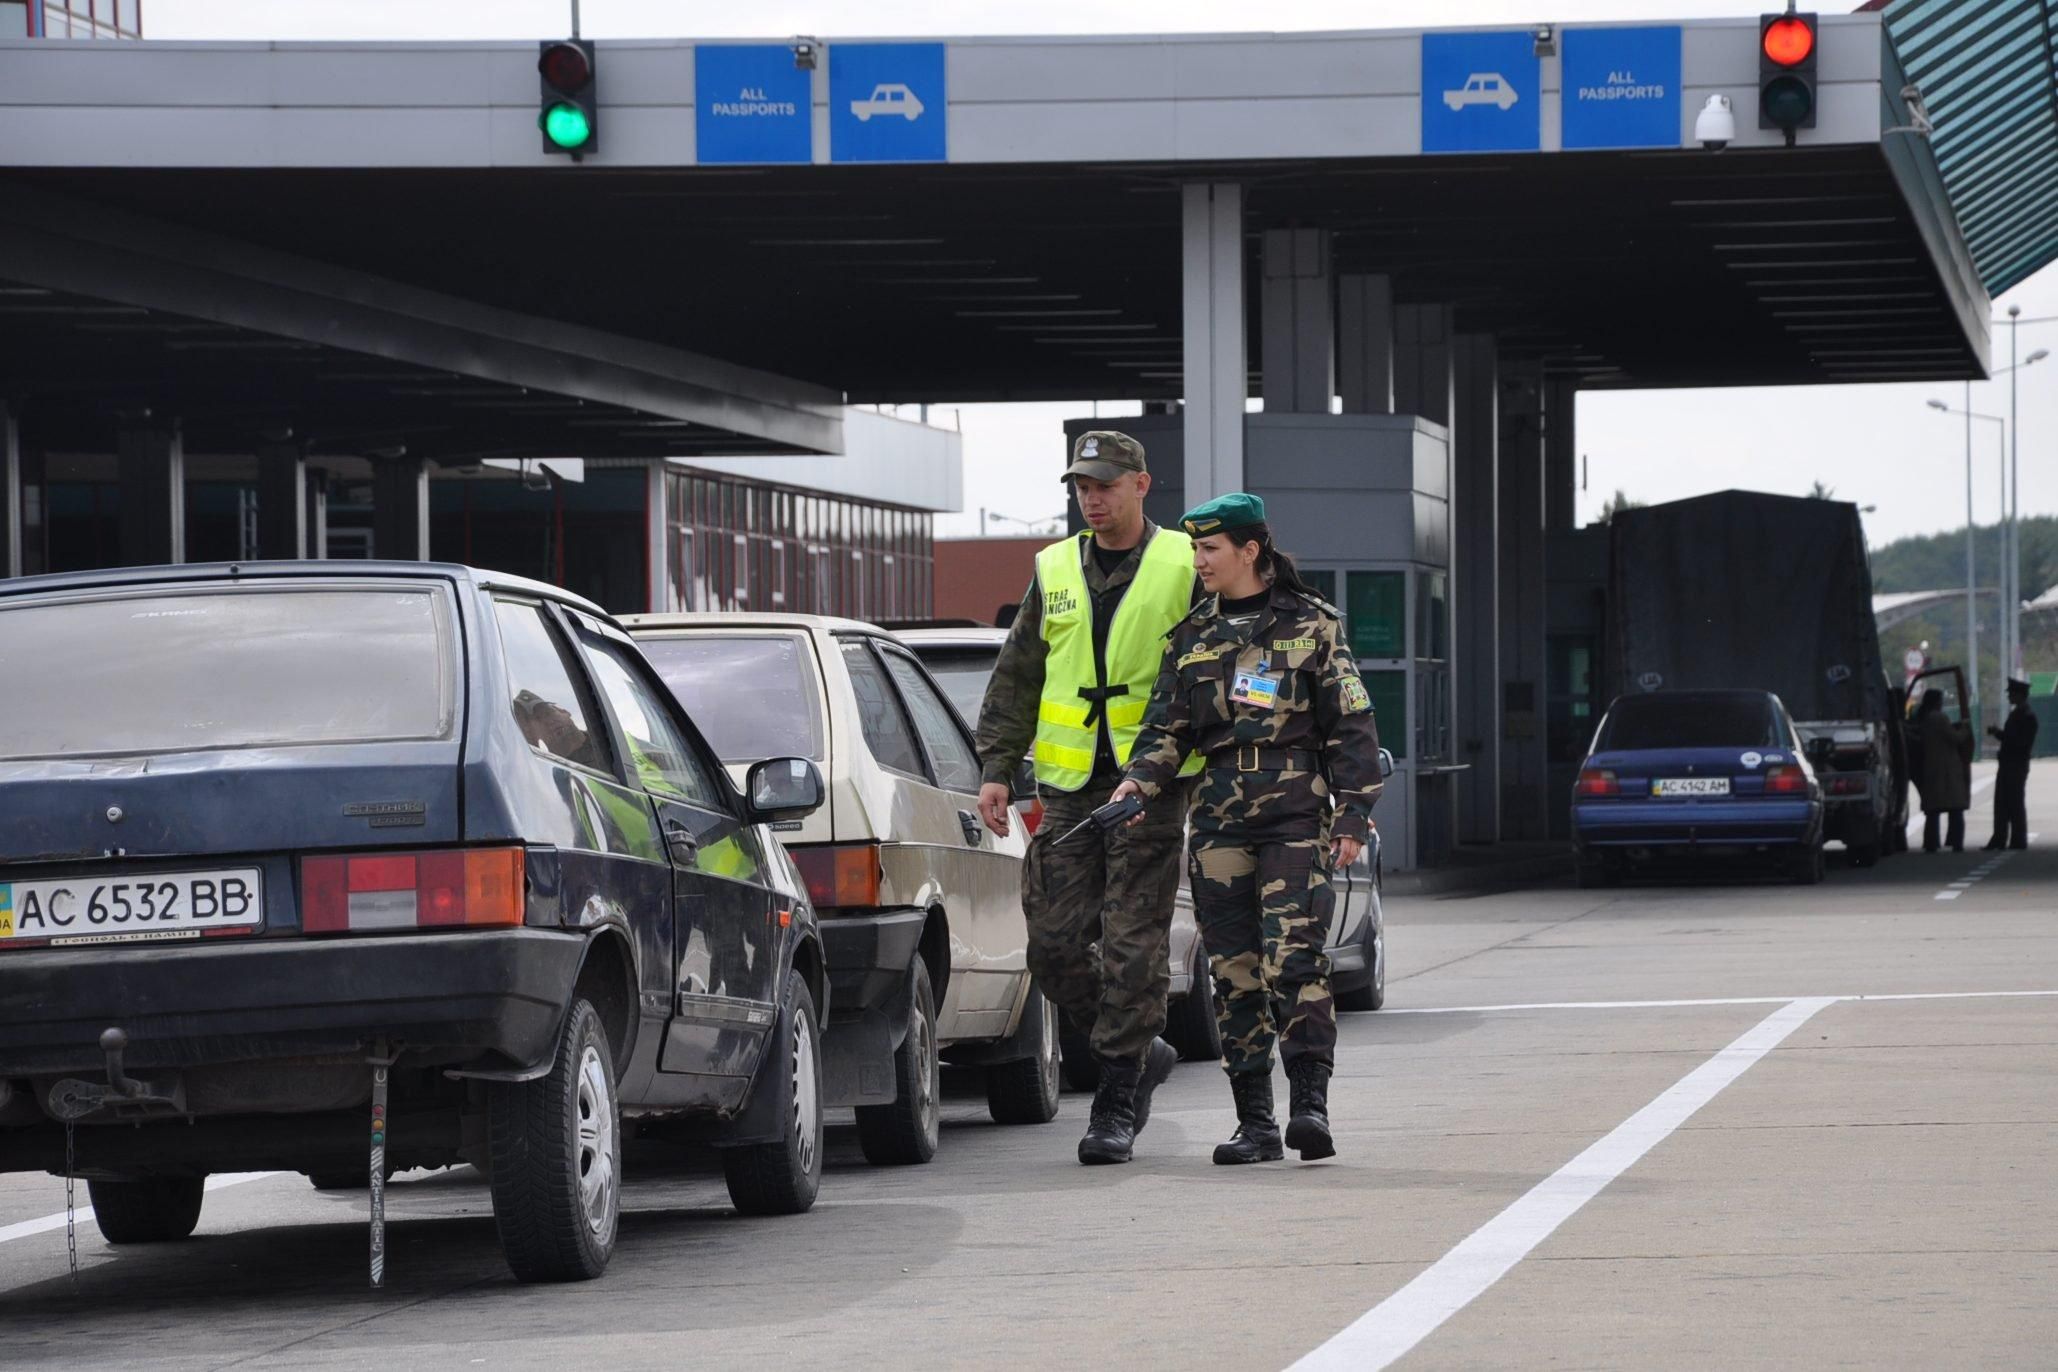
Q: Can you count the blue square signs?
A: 4